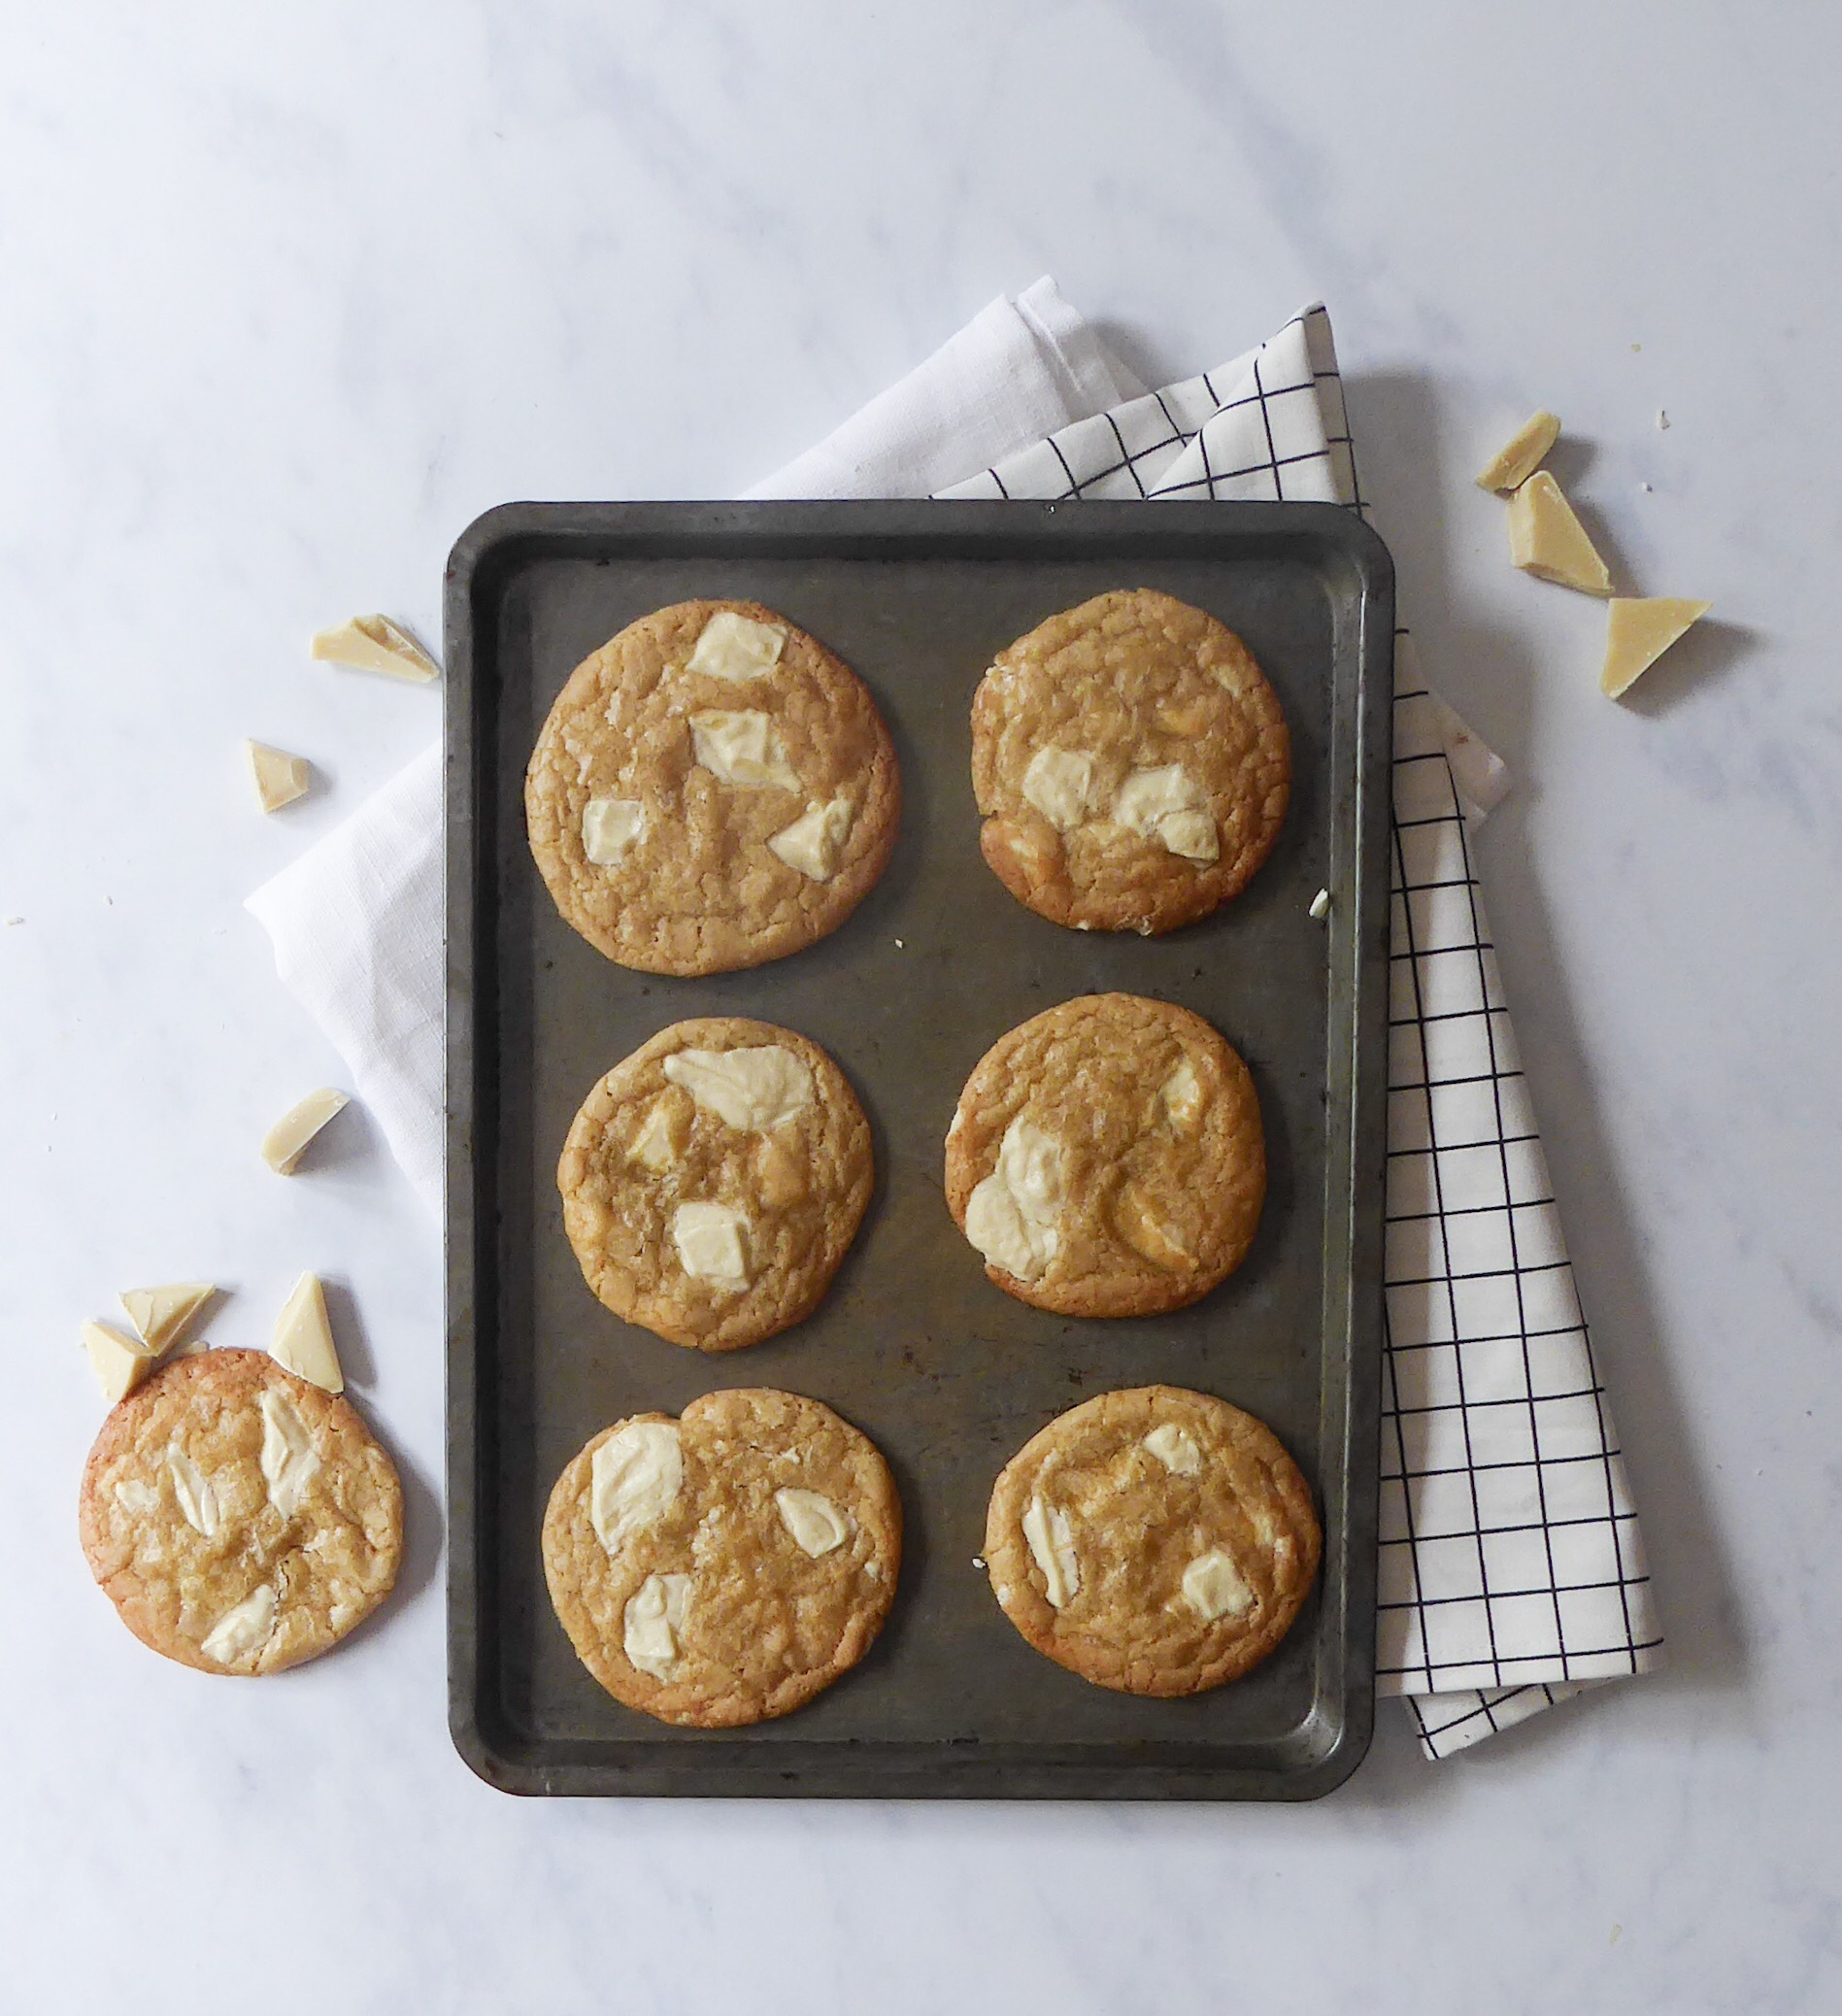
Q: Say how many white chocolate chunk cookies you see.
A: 7